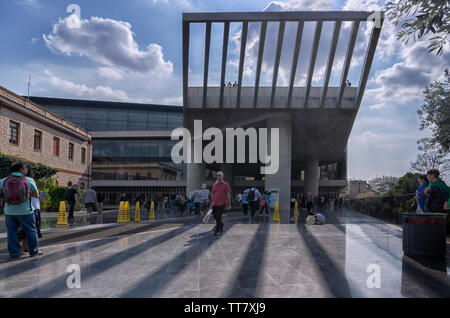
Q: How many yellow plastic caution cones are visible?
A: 7